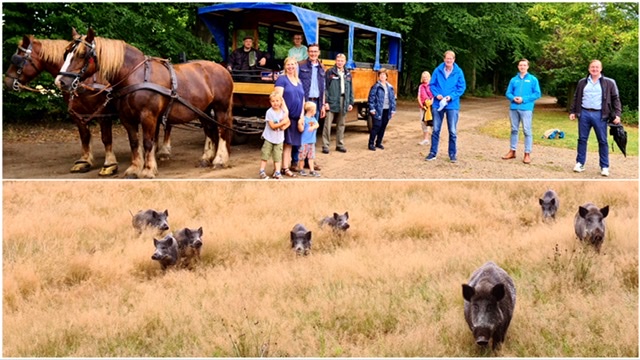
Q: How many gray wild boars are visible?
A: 8